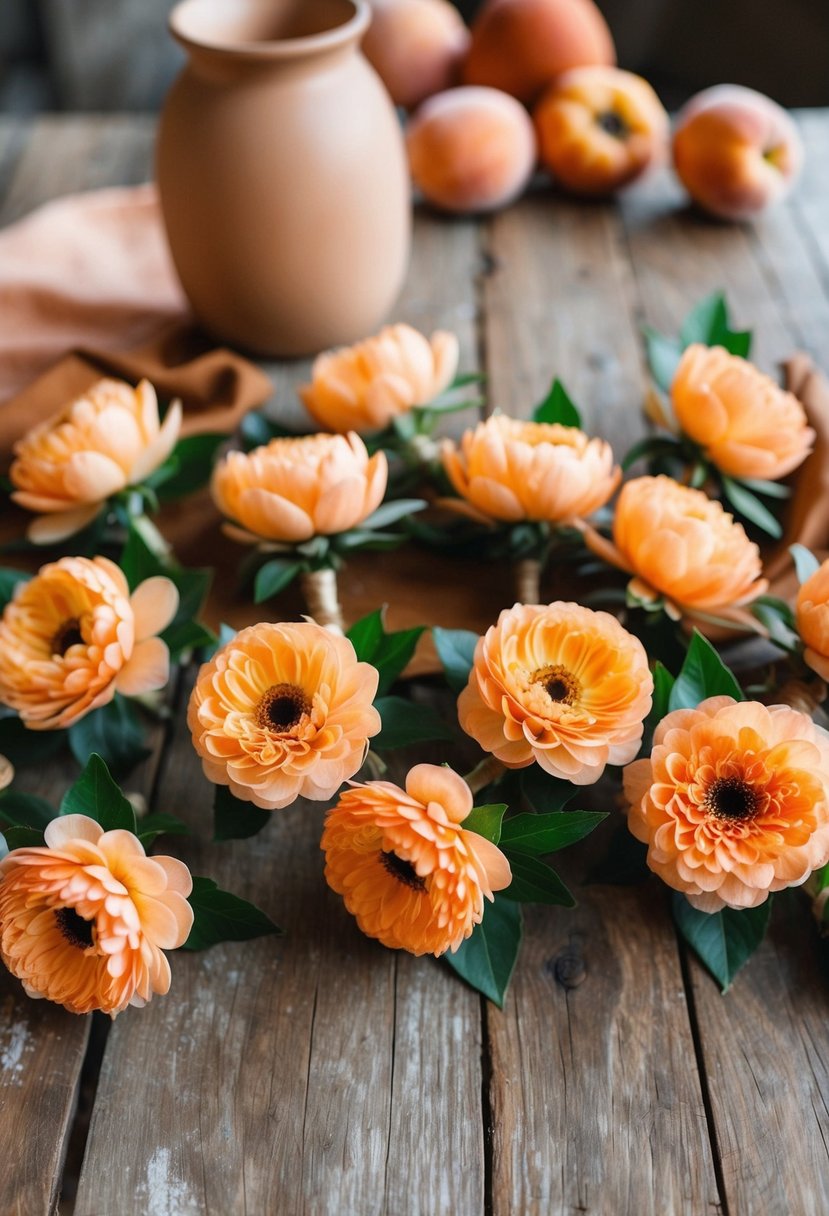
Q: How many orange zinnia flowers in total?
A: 13